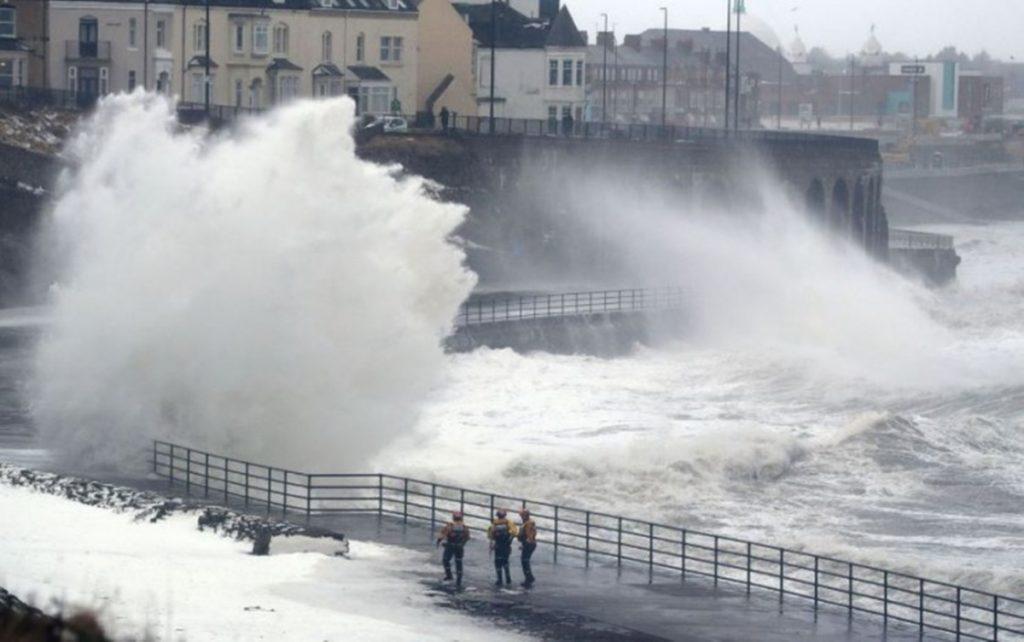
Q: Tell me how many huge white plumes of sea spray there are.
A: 2